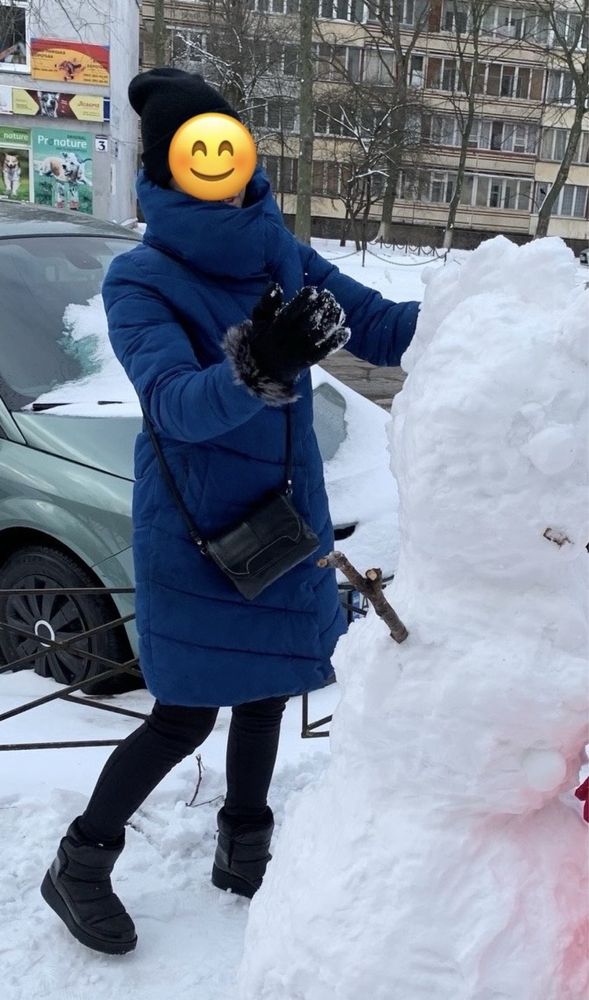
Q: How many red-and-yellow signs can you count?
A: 1